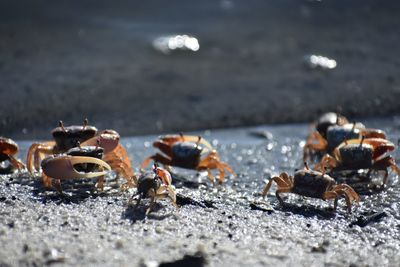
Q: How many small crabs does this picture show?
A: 9